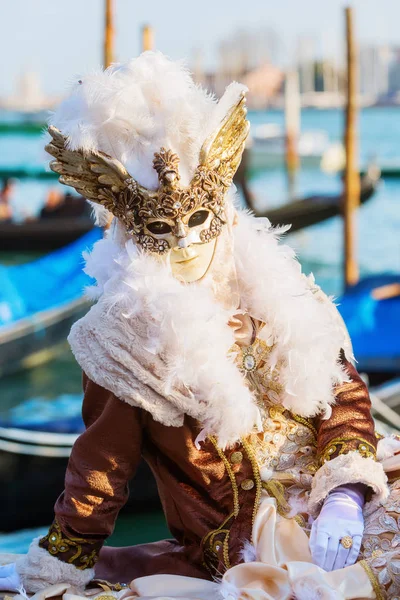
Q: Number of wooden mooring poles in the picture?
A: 4